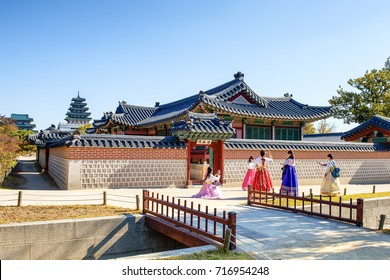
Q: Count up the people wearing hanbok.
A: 5